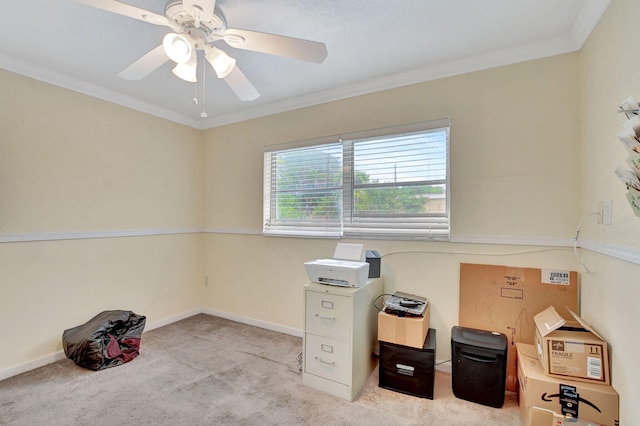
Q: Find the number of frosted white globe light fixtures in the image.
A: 3